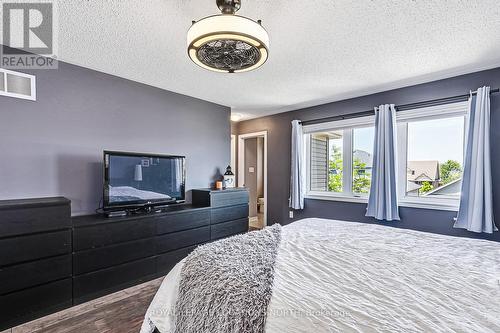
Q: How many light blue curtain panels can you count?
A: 3